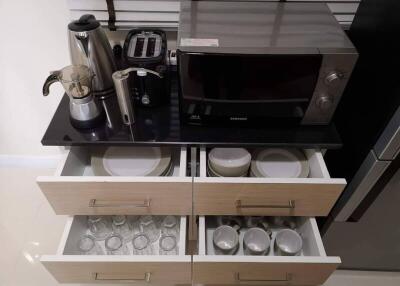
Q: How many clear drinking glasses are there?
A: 8